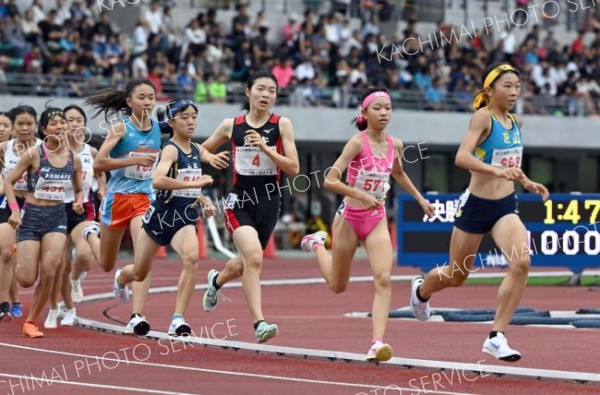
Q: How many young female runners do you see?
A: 9